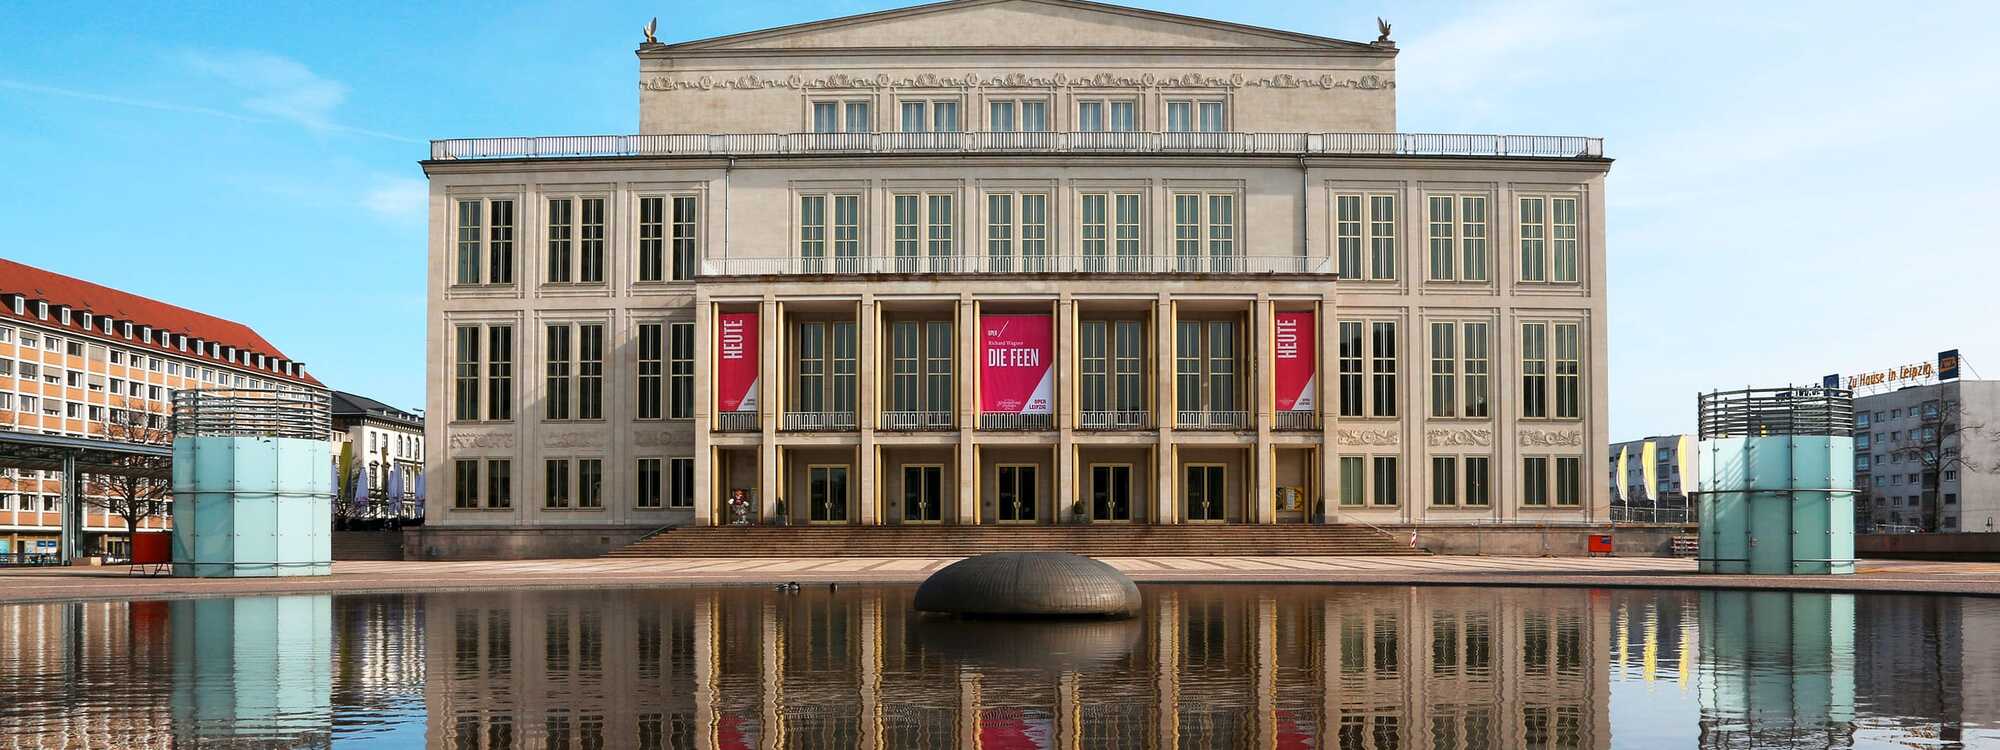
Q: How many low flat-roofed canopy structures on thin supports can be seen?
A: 1